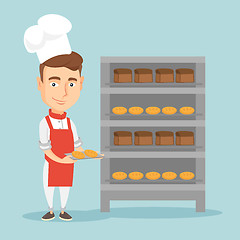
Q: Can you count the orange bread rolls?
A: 12